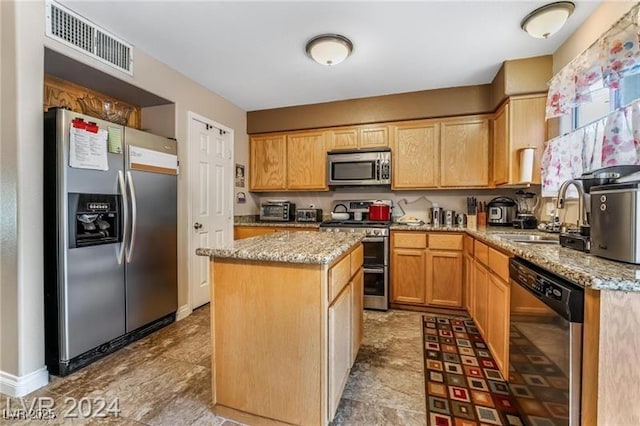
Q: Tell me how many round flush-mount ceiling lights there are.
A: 2